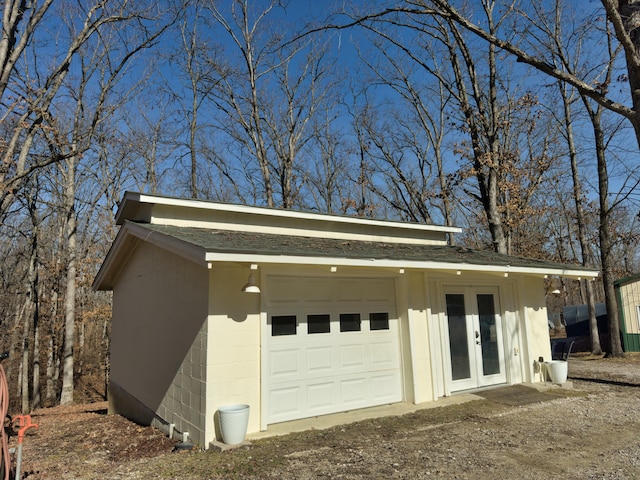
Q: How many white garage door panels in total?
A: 12